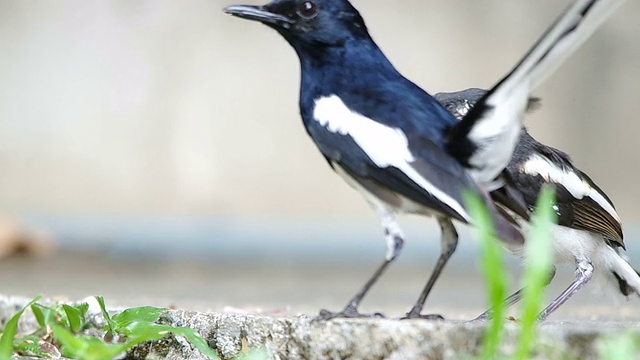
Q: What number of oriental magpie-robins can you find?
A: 2